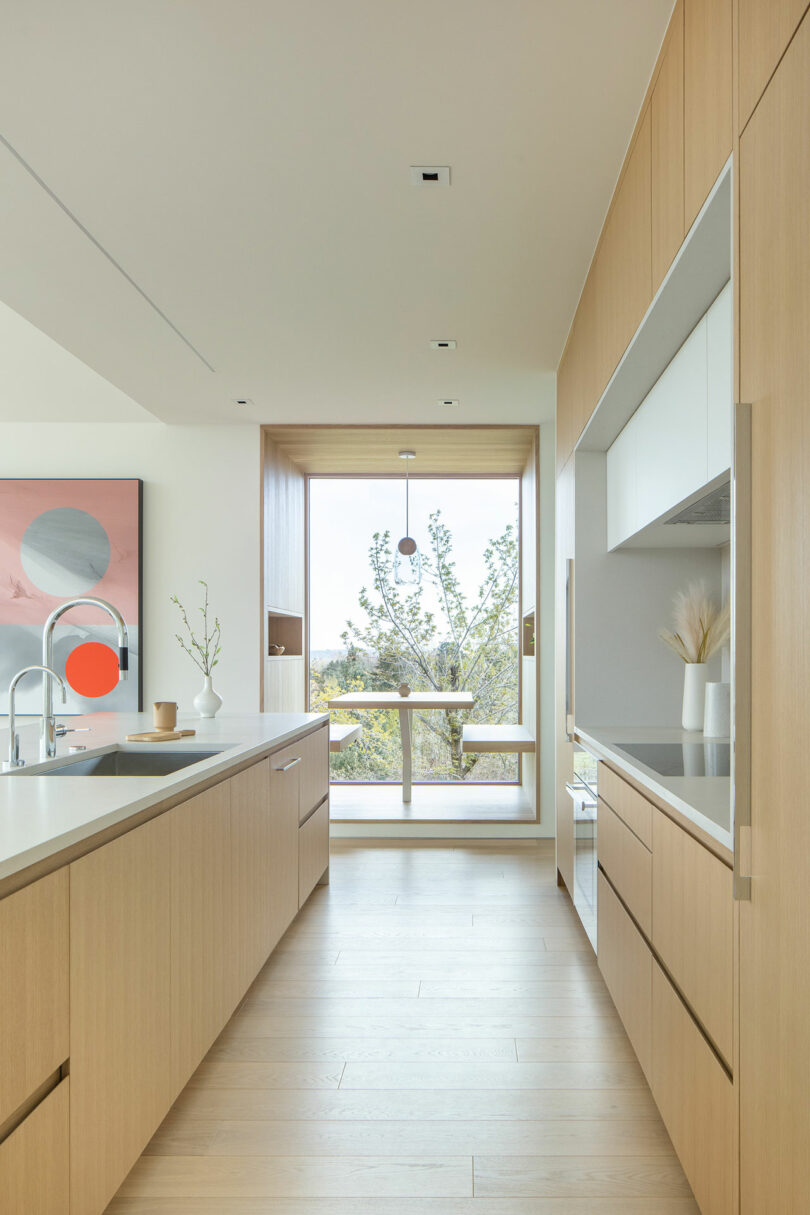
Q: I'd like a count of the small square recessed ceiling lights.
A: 4